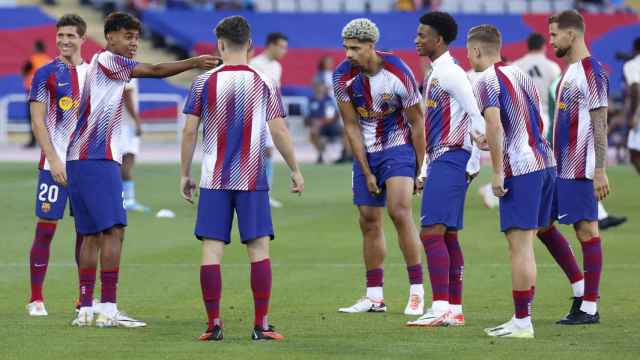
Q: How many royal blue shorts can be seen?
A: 7